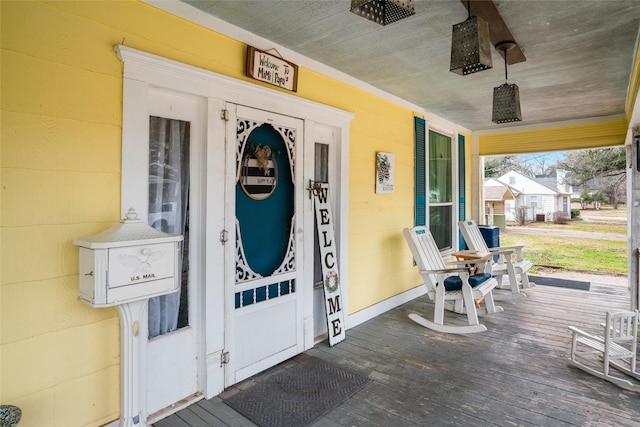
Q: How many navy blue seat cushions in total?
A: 1